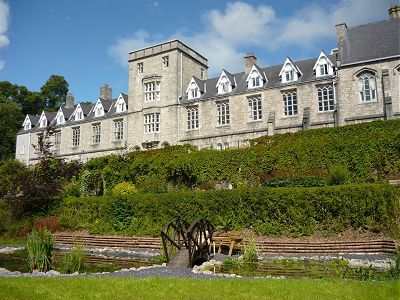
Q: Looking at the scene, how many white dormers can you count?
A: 11